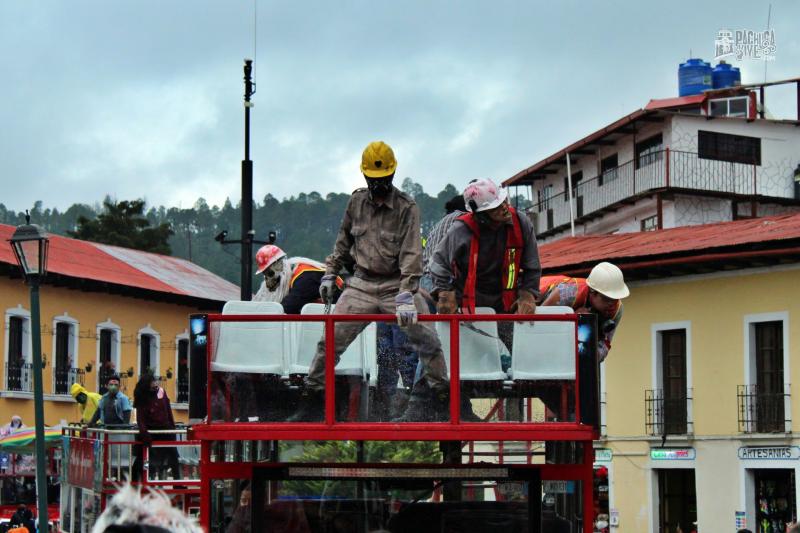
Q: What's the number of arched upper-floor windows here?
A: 5